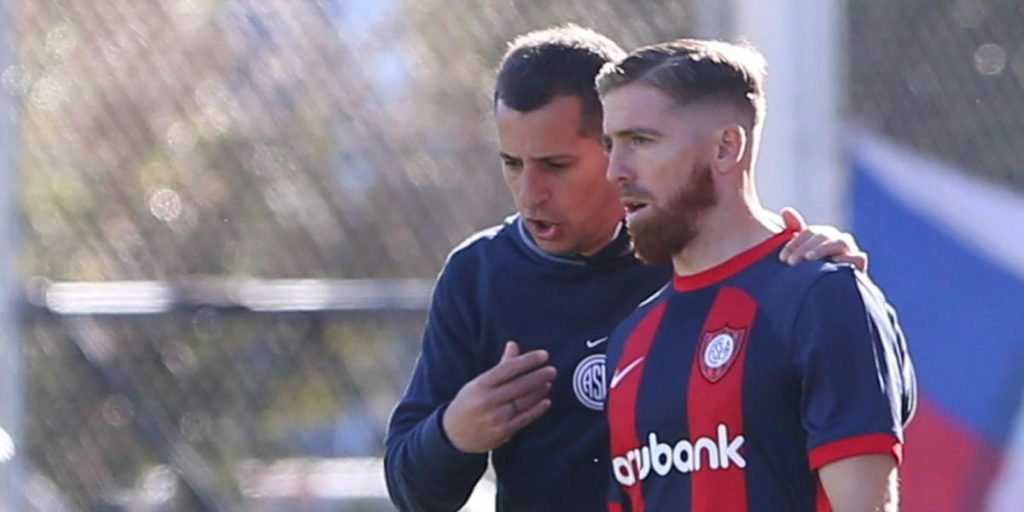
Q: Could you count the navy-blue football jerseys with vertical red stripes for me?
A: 1